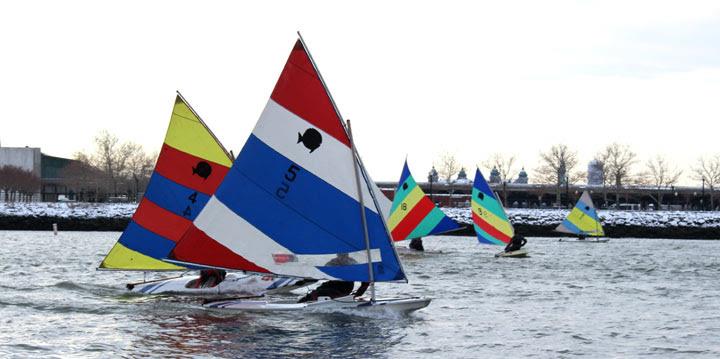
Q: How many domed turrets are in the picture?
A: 4